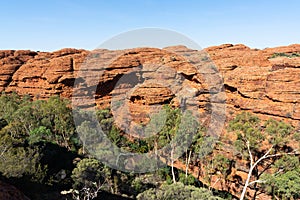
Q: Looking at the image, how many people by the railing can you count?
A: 0